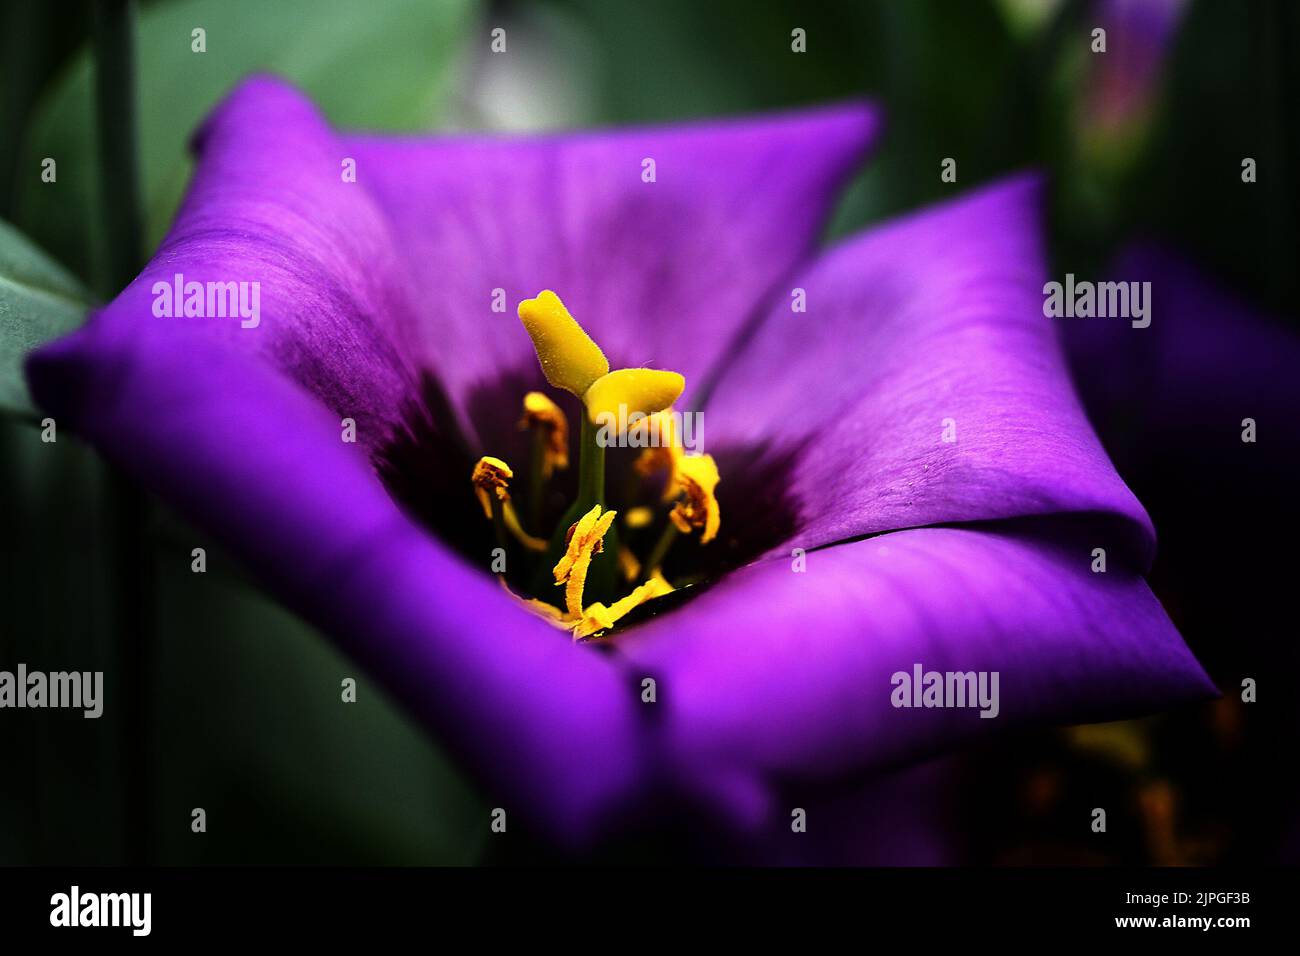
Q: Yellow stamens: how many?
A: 5